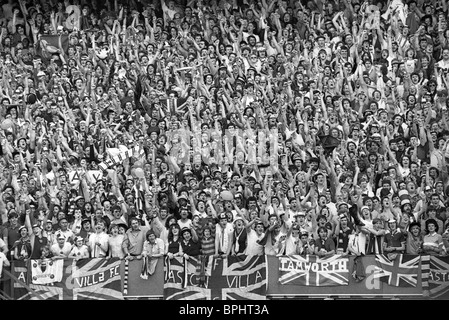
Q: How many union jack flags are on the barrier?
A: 5